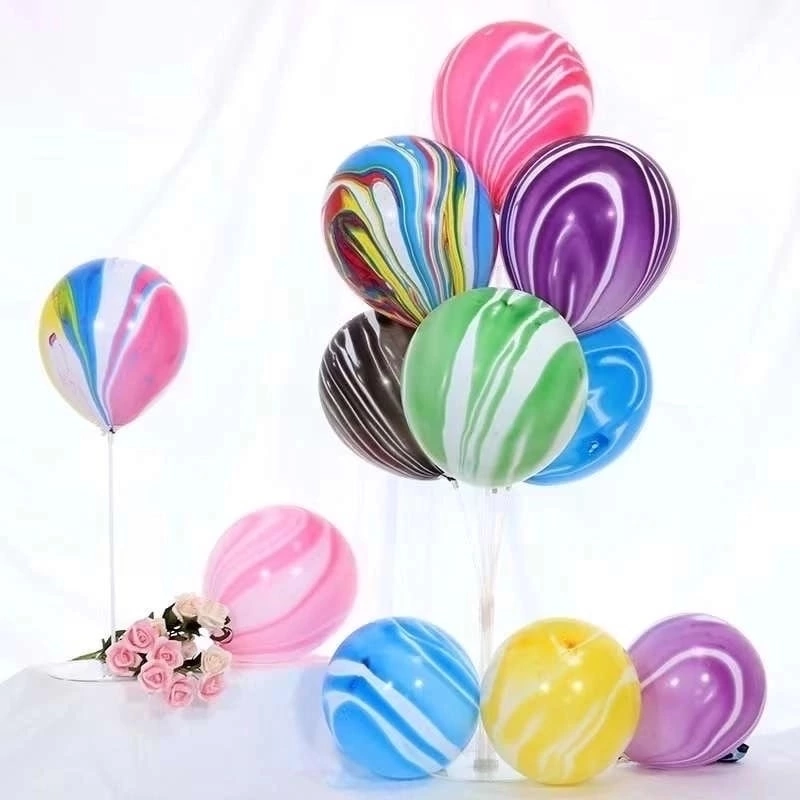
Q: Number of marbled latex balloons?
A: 11